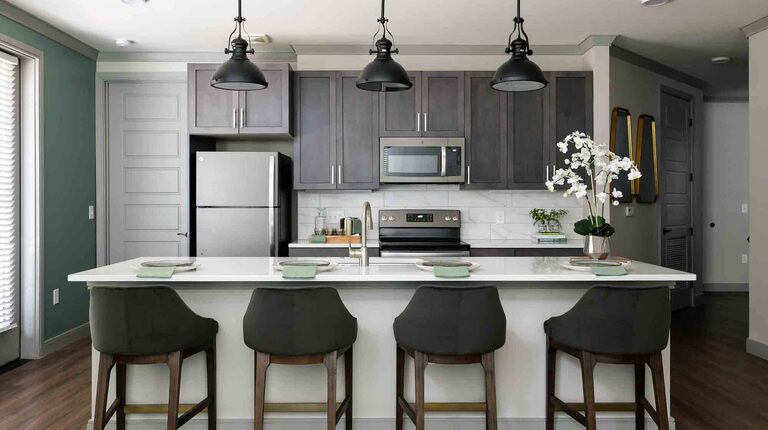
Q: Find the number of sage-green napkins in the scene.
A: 4